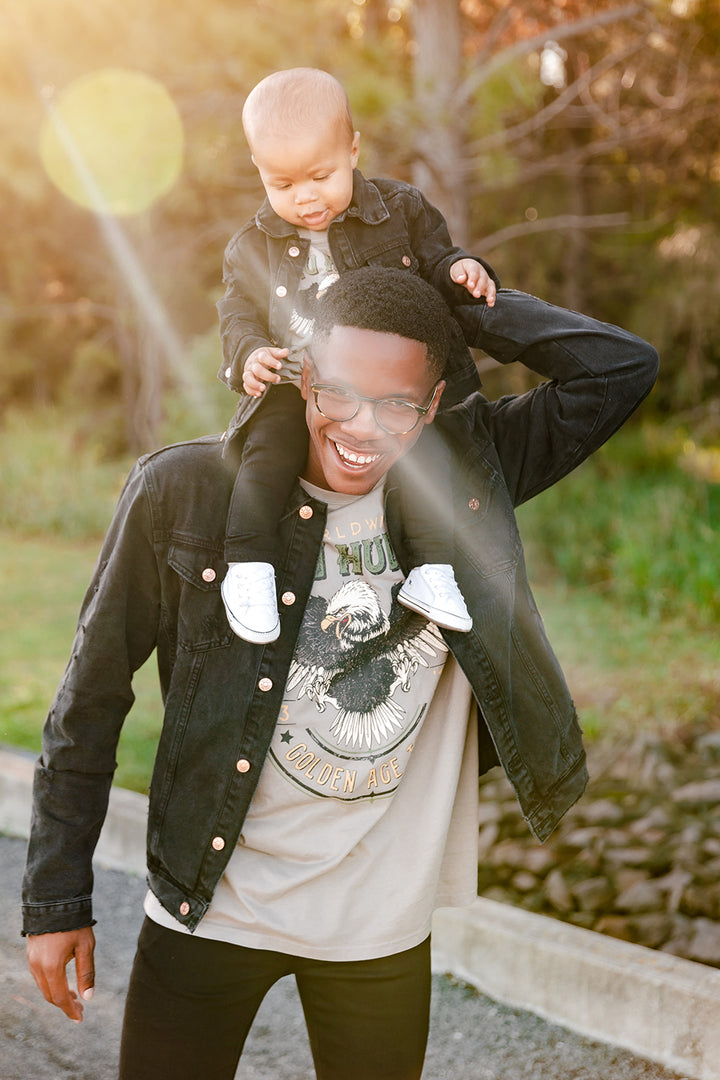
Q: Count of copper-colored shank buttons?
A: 12